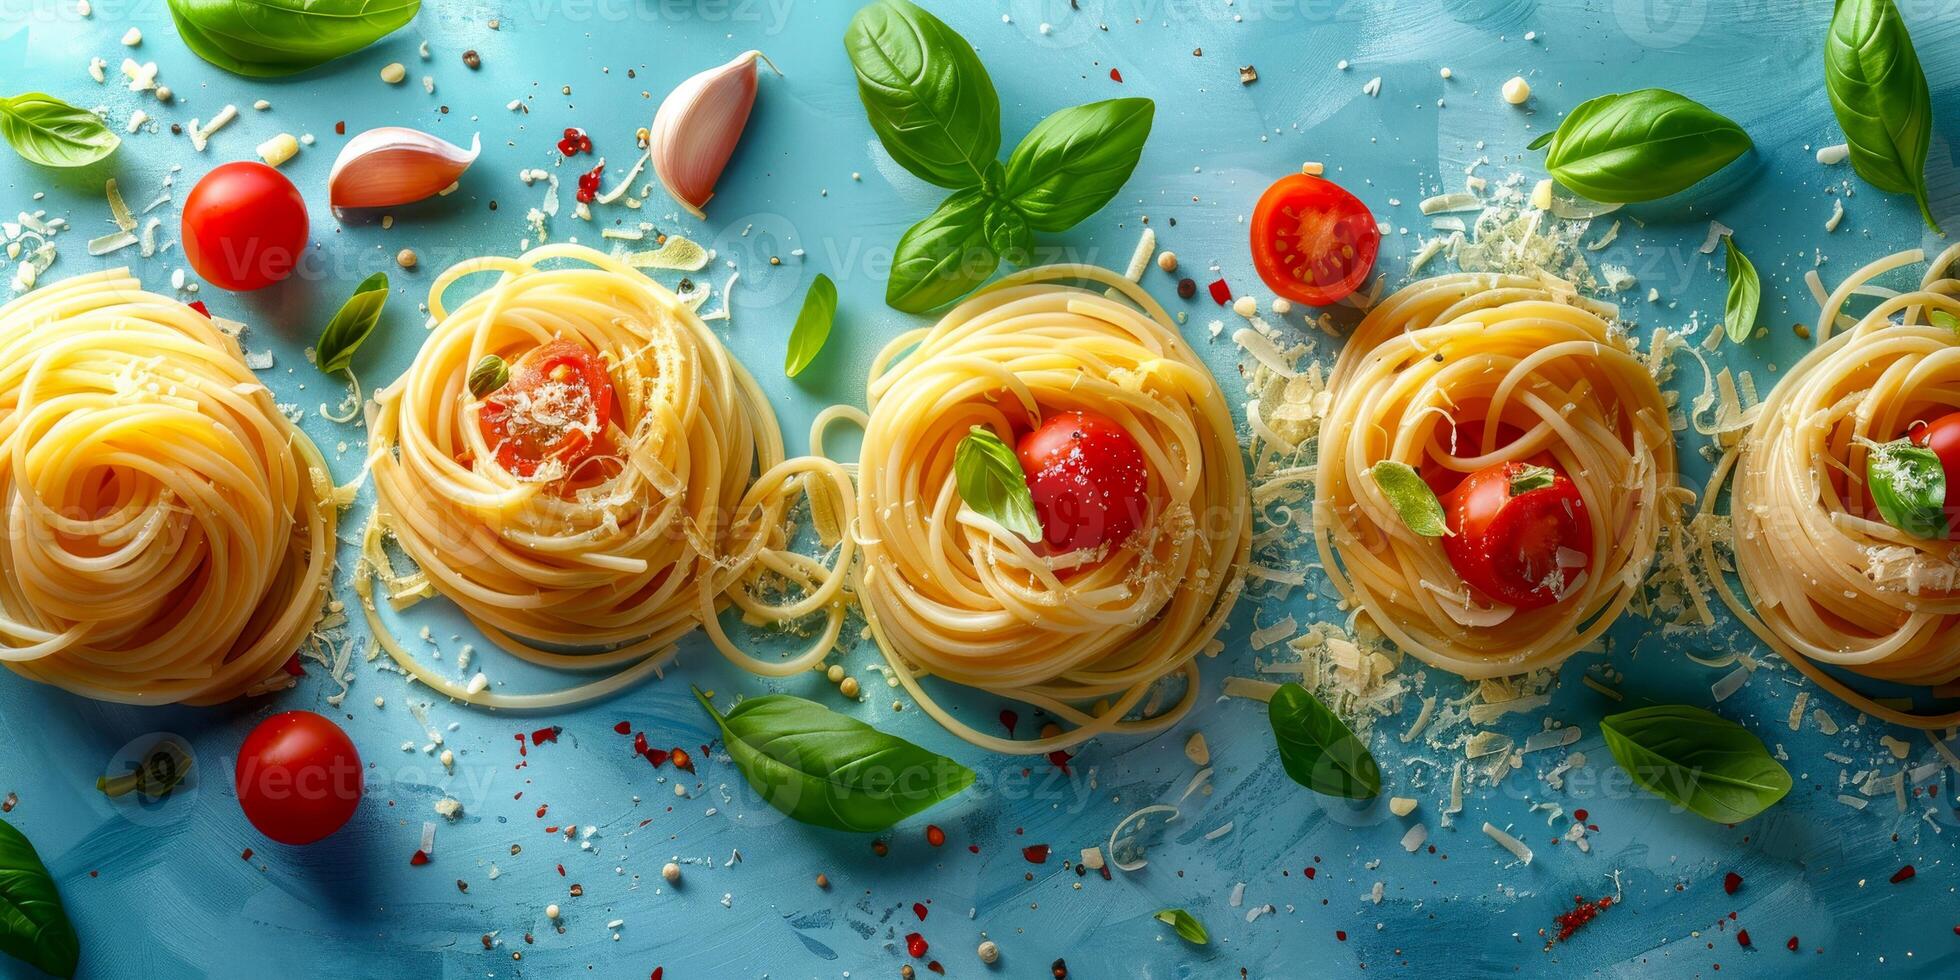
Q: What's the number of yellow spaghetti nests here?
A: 5